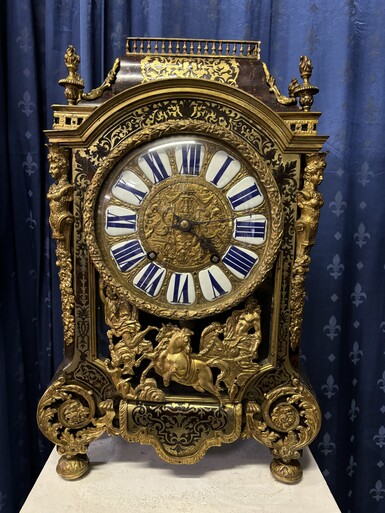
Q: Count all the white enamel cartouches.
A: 12